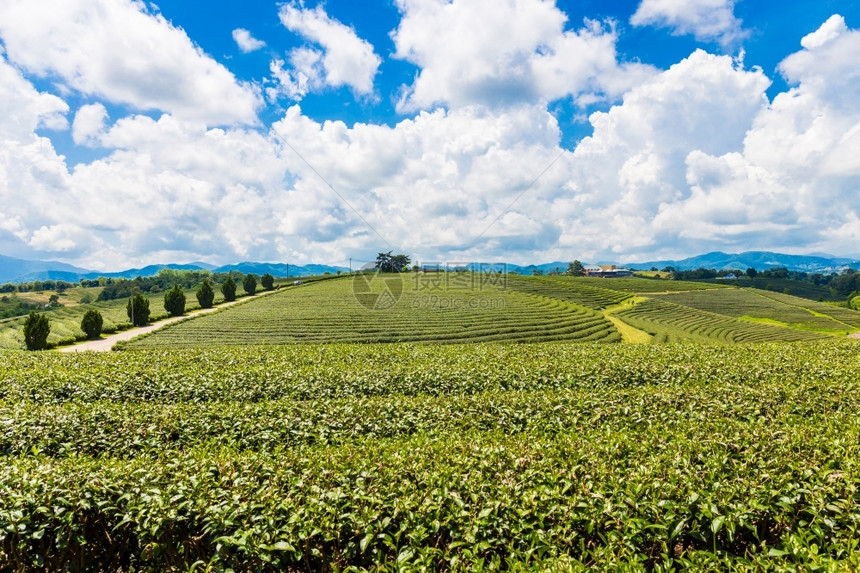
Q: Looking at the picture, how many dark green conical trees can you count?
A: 8